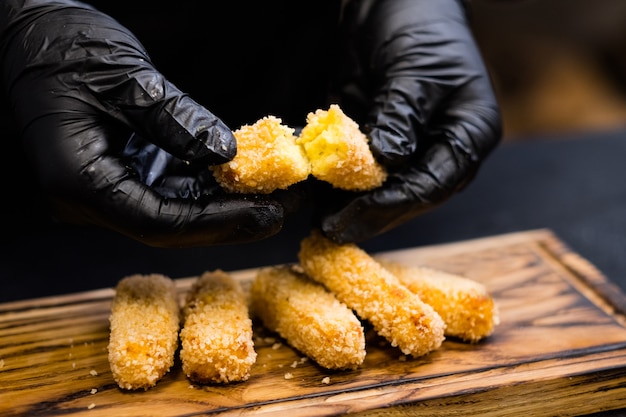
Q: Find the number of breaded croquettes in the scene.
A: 6